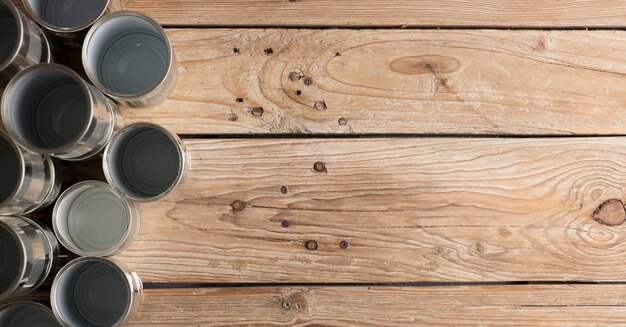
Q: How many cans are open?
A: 10